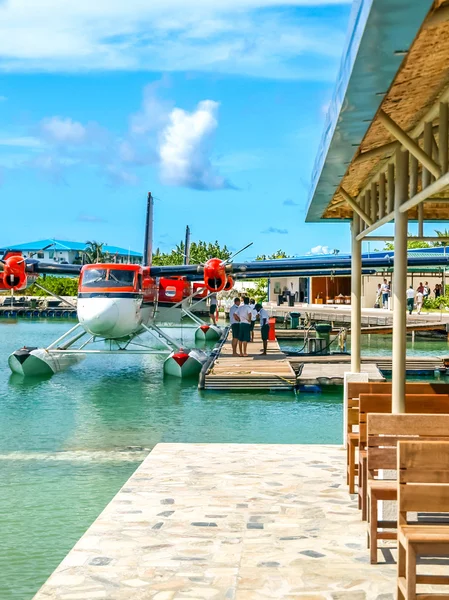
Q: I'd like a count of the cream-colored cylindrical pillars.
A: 2